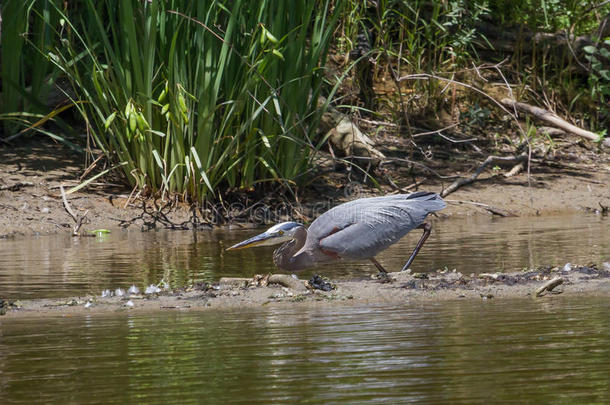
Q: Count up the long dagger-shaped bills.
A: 1